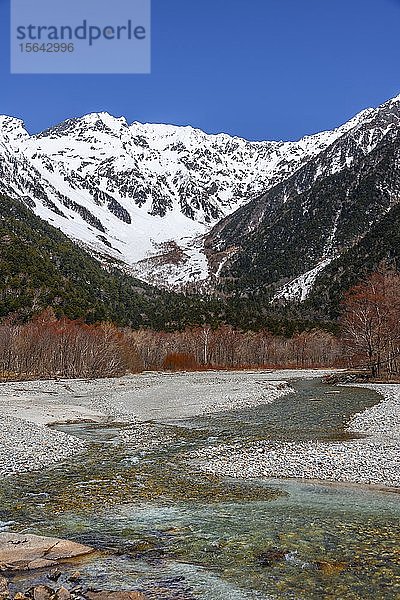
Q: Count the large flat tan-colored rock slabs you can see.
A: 1